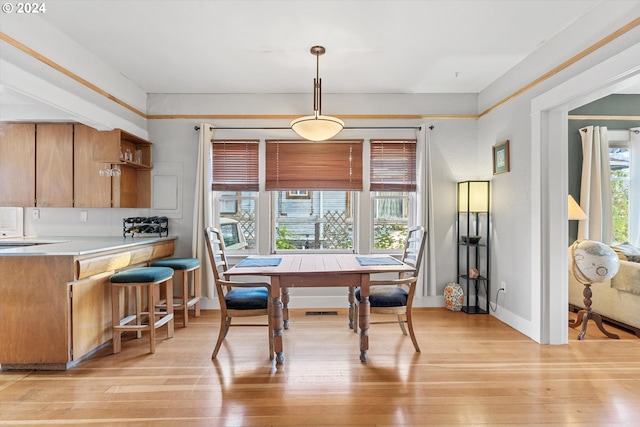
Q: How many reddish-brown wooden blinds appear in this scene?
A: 3